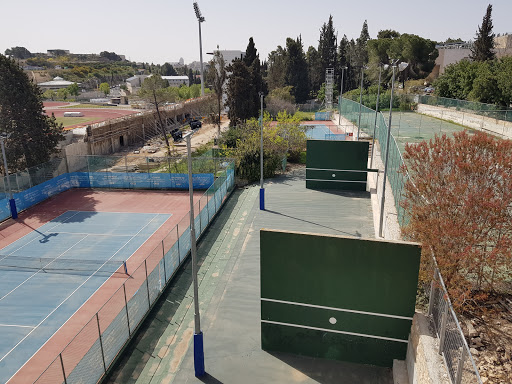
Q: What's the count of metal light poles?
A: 8